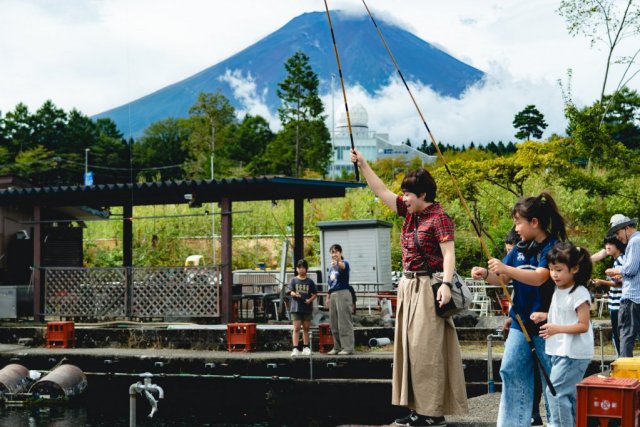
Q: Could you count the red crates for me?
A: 4